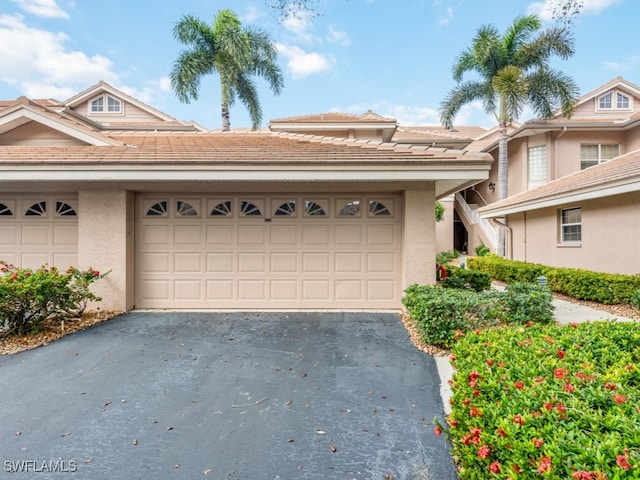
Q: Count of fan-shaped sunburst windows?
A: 11